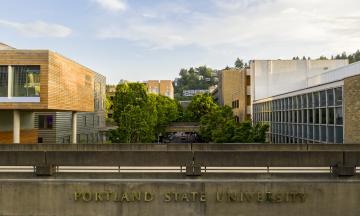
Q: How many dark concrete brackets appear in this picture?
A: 3